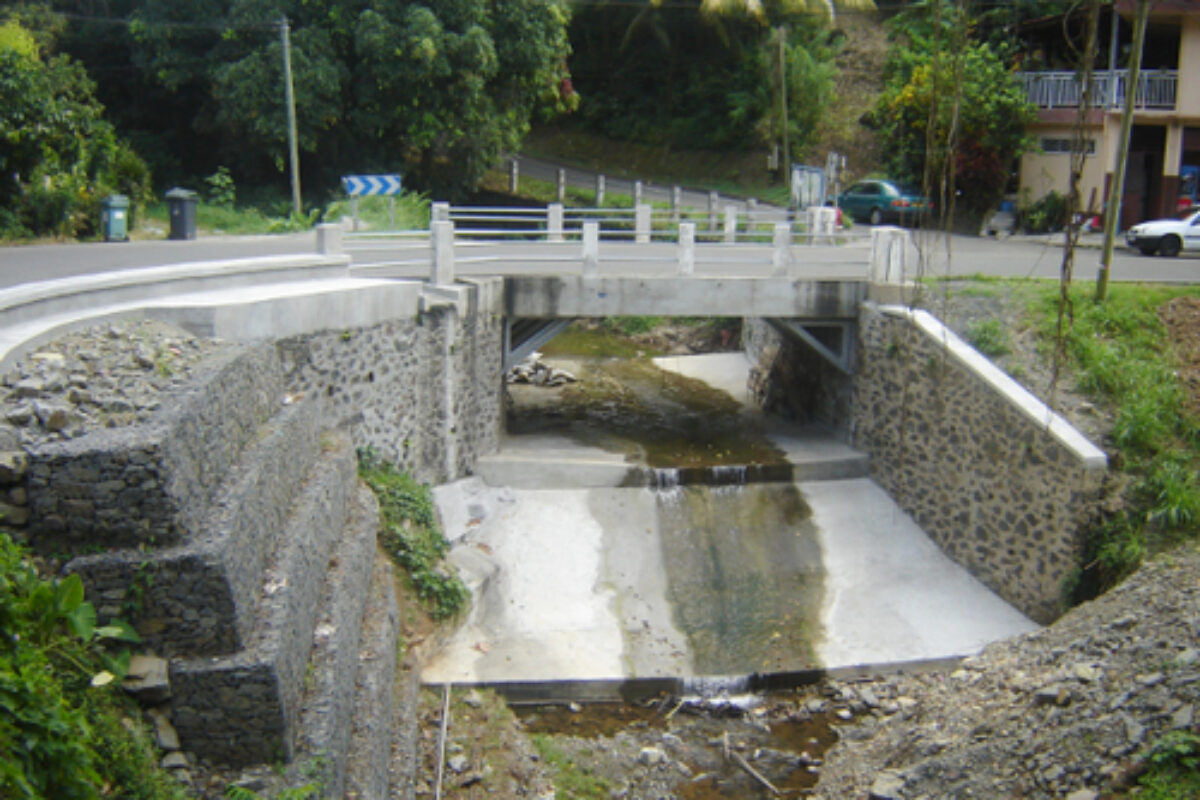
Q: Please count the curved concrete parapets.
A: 1